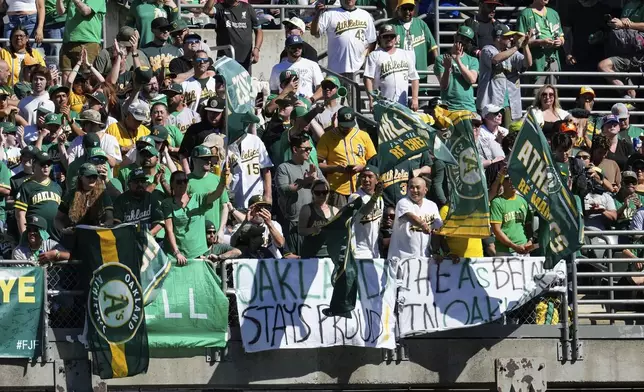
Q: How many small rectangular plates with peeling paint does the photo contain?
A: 2